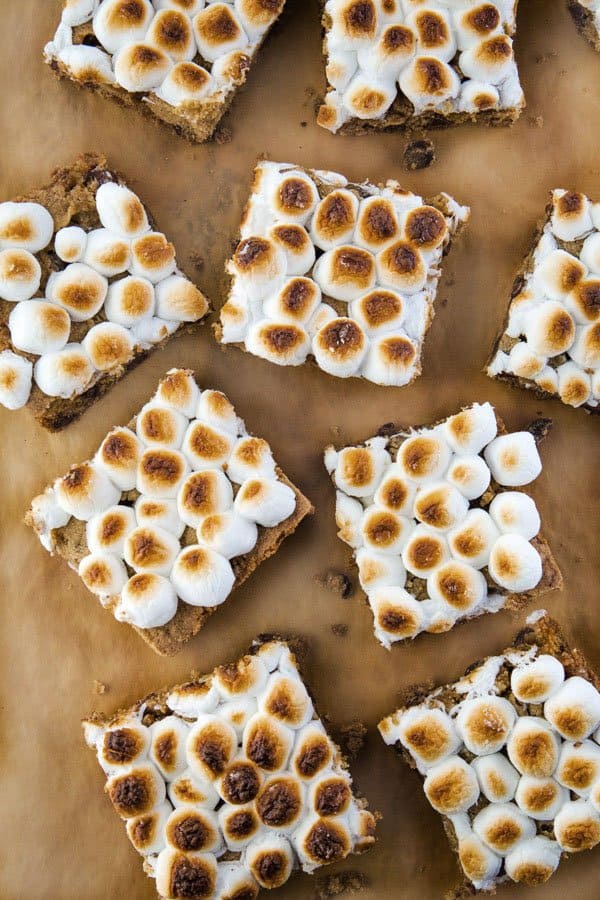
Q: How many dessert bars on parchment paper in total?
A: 10